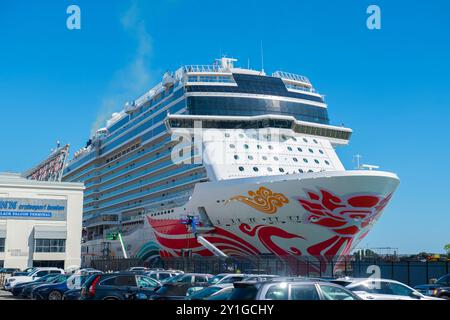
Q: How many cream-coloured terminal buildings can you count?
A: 1